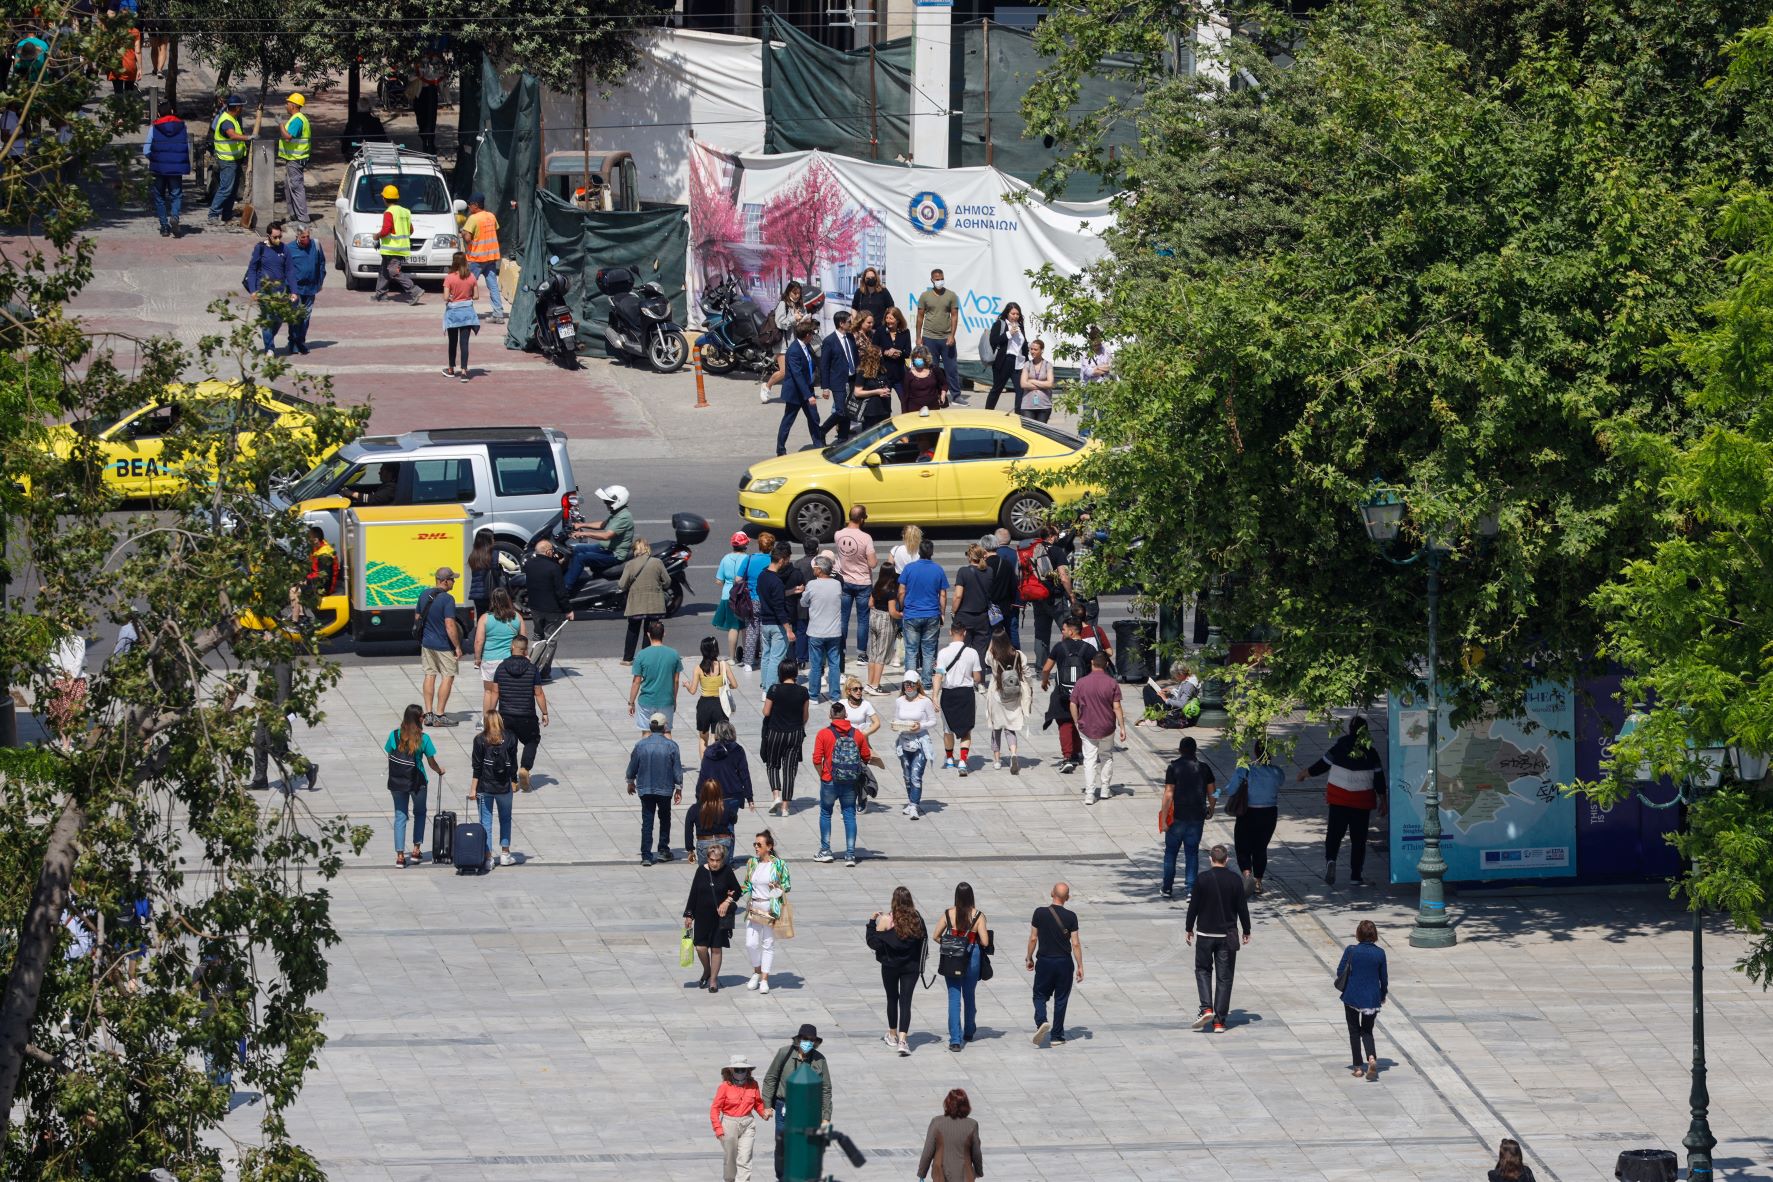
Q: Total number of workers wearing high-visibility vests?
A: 4